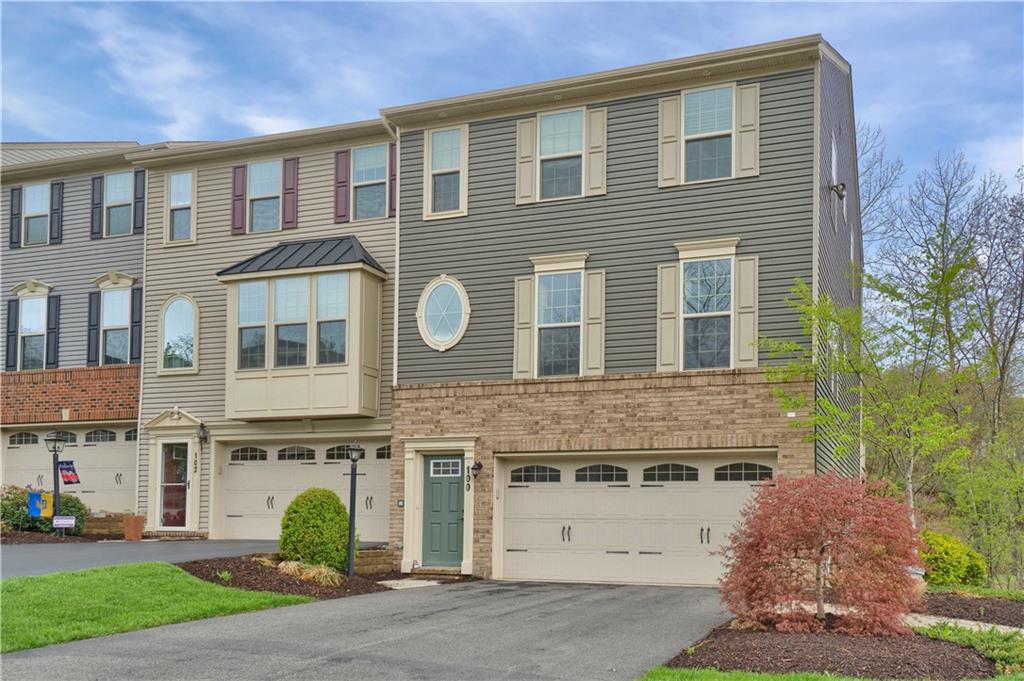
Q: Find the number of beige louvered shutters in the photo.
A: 8